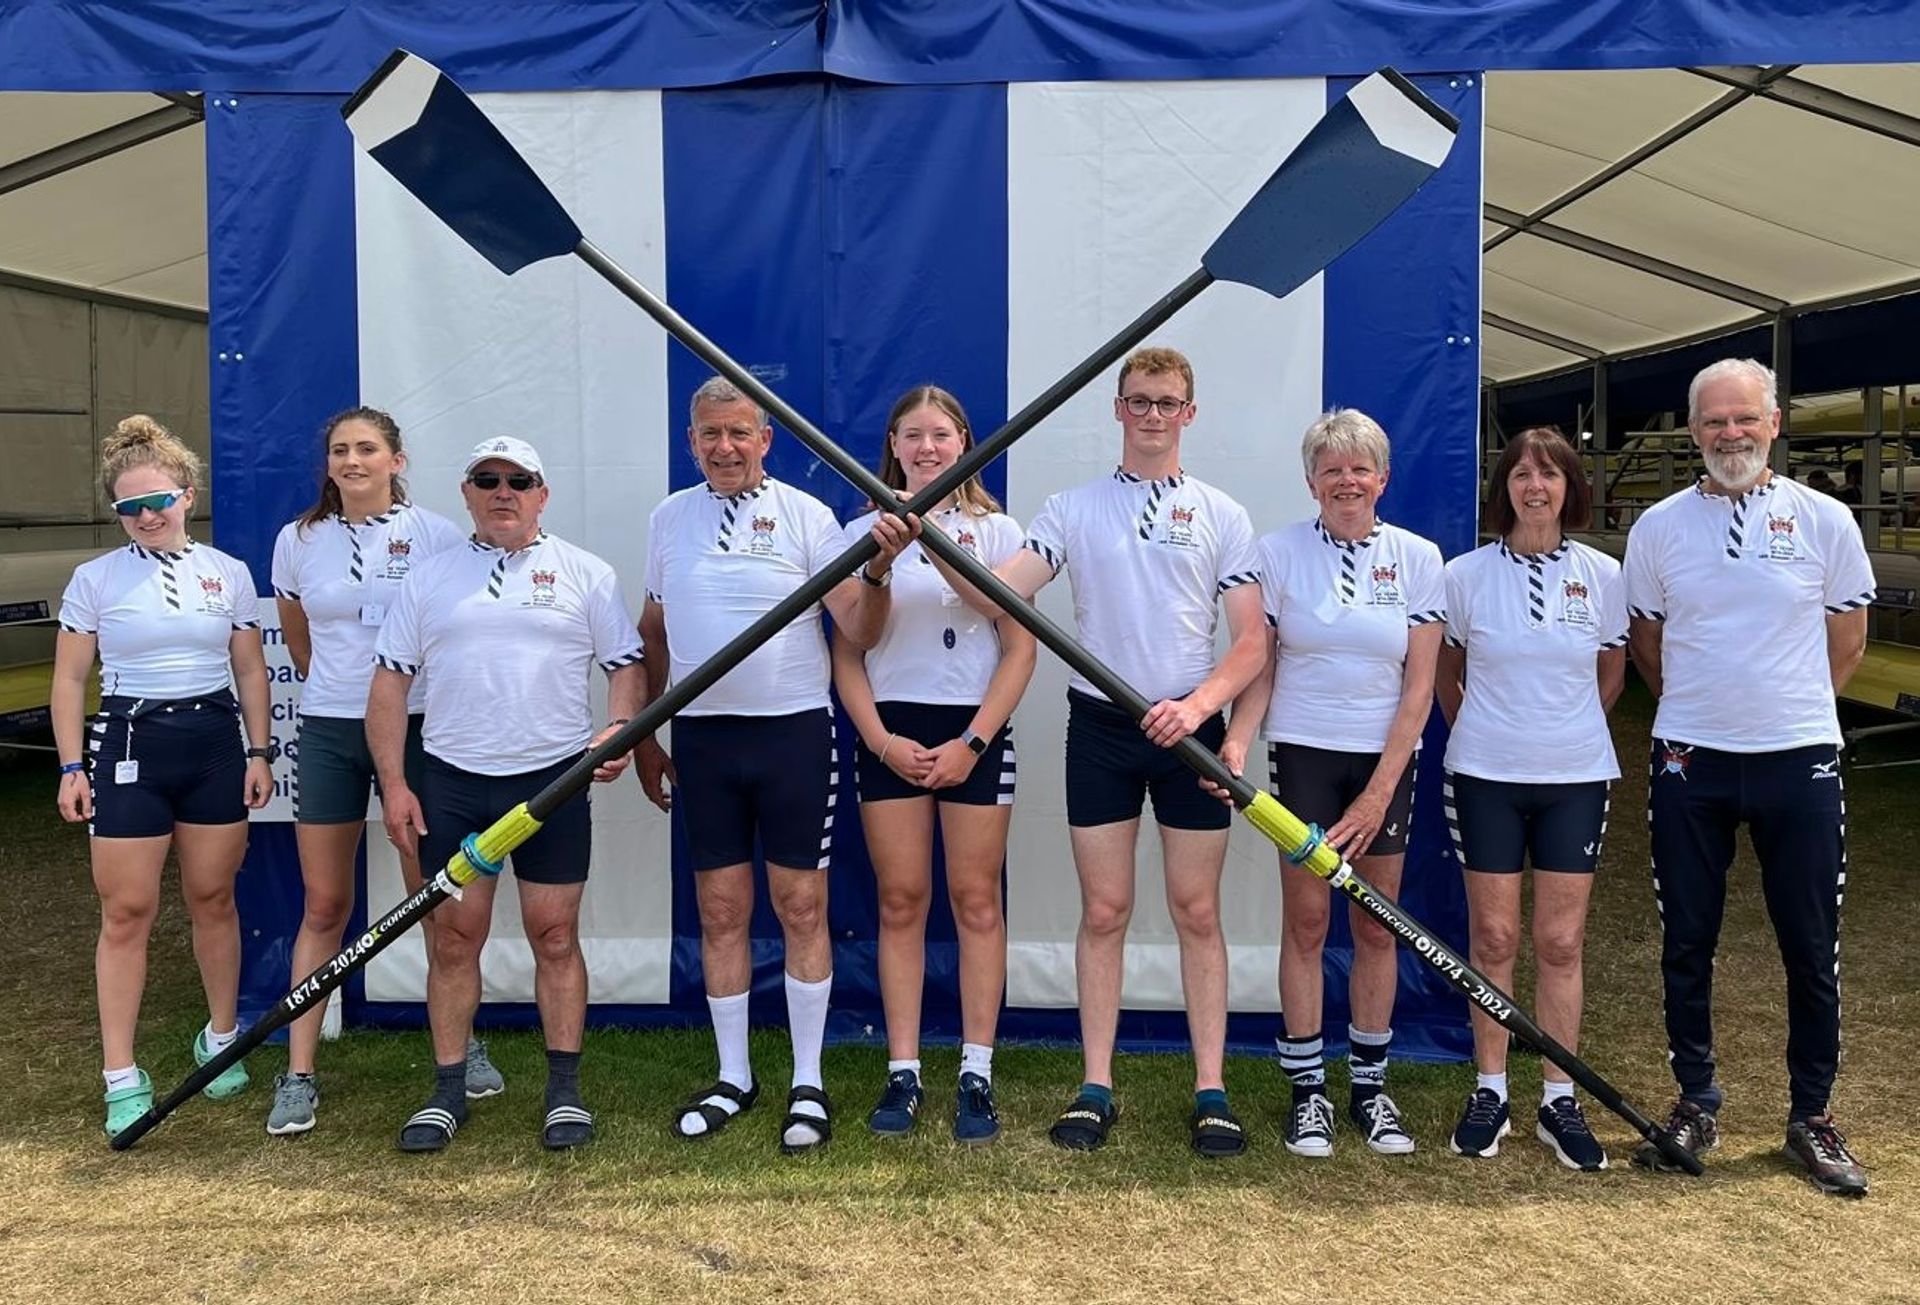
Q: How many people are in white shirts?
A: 9